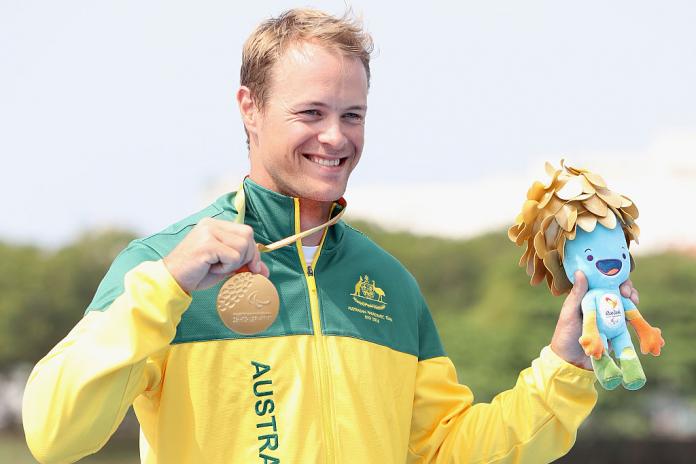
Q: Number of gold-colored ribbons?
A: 1